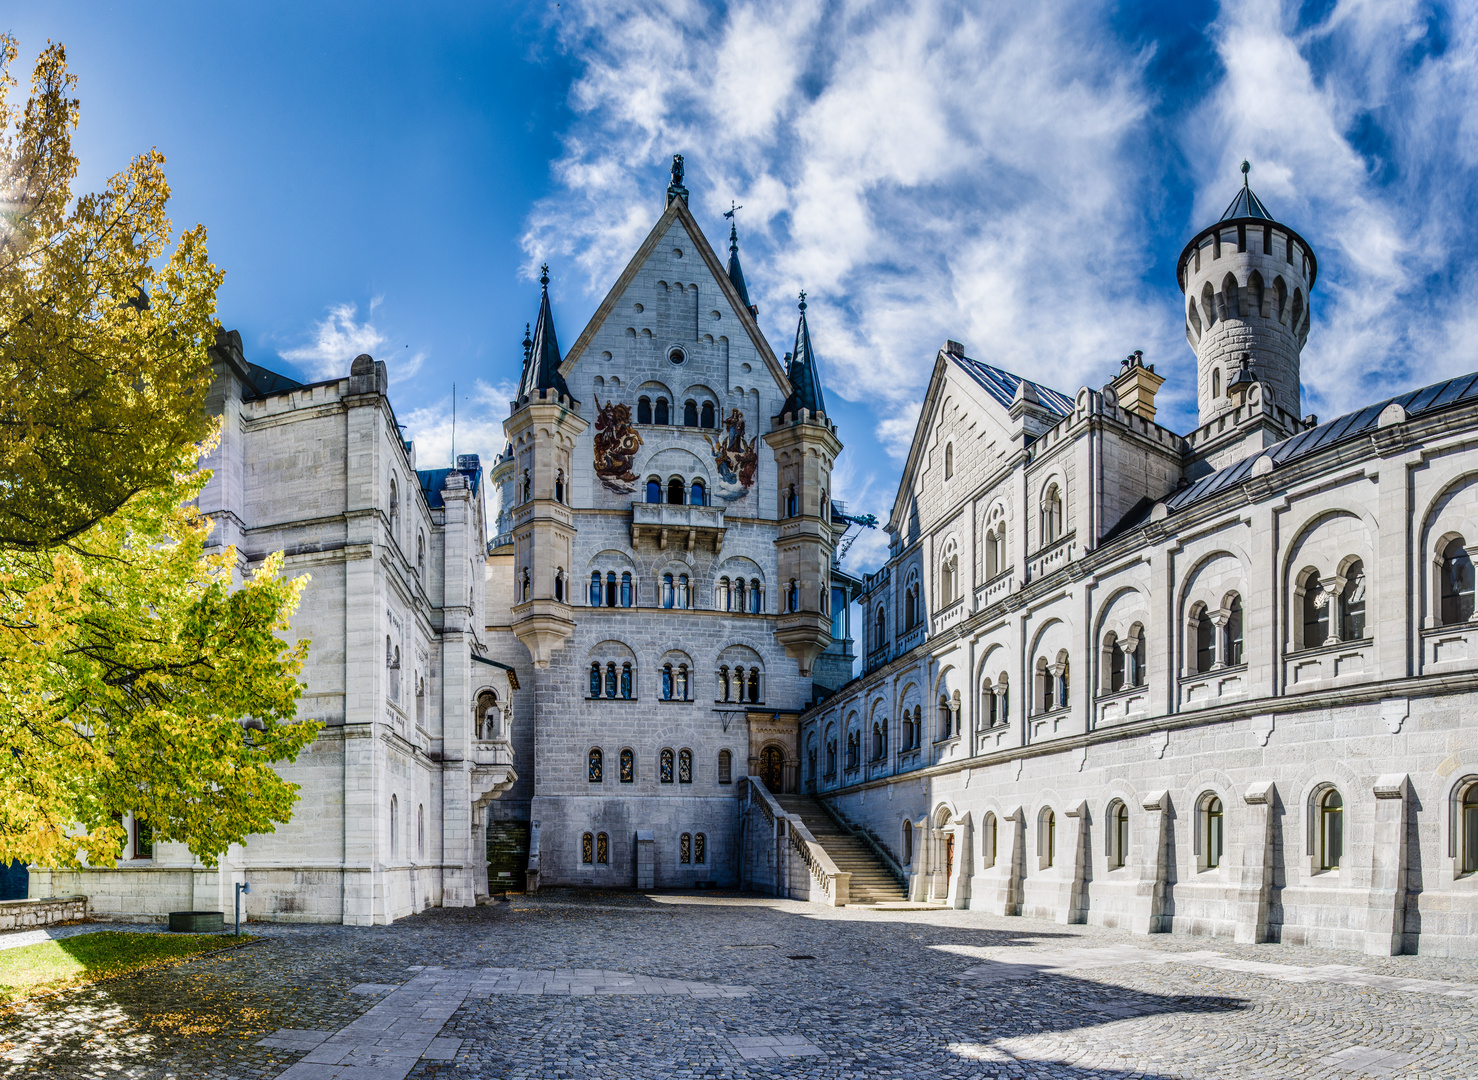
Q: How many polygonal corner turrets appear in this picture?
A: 2